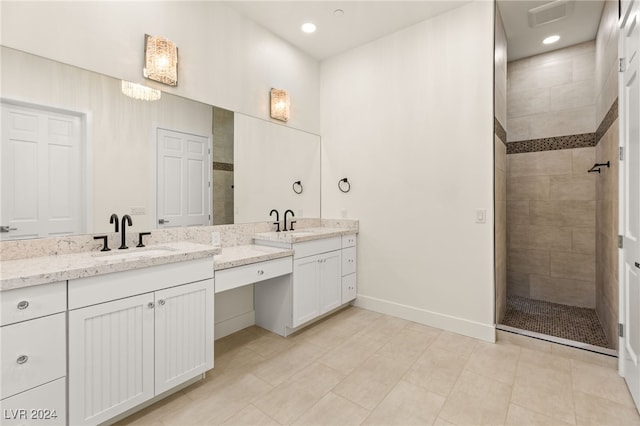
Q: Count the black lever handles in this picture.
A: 4